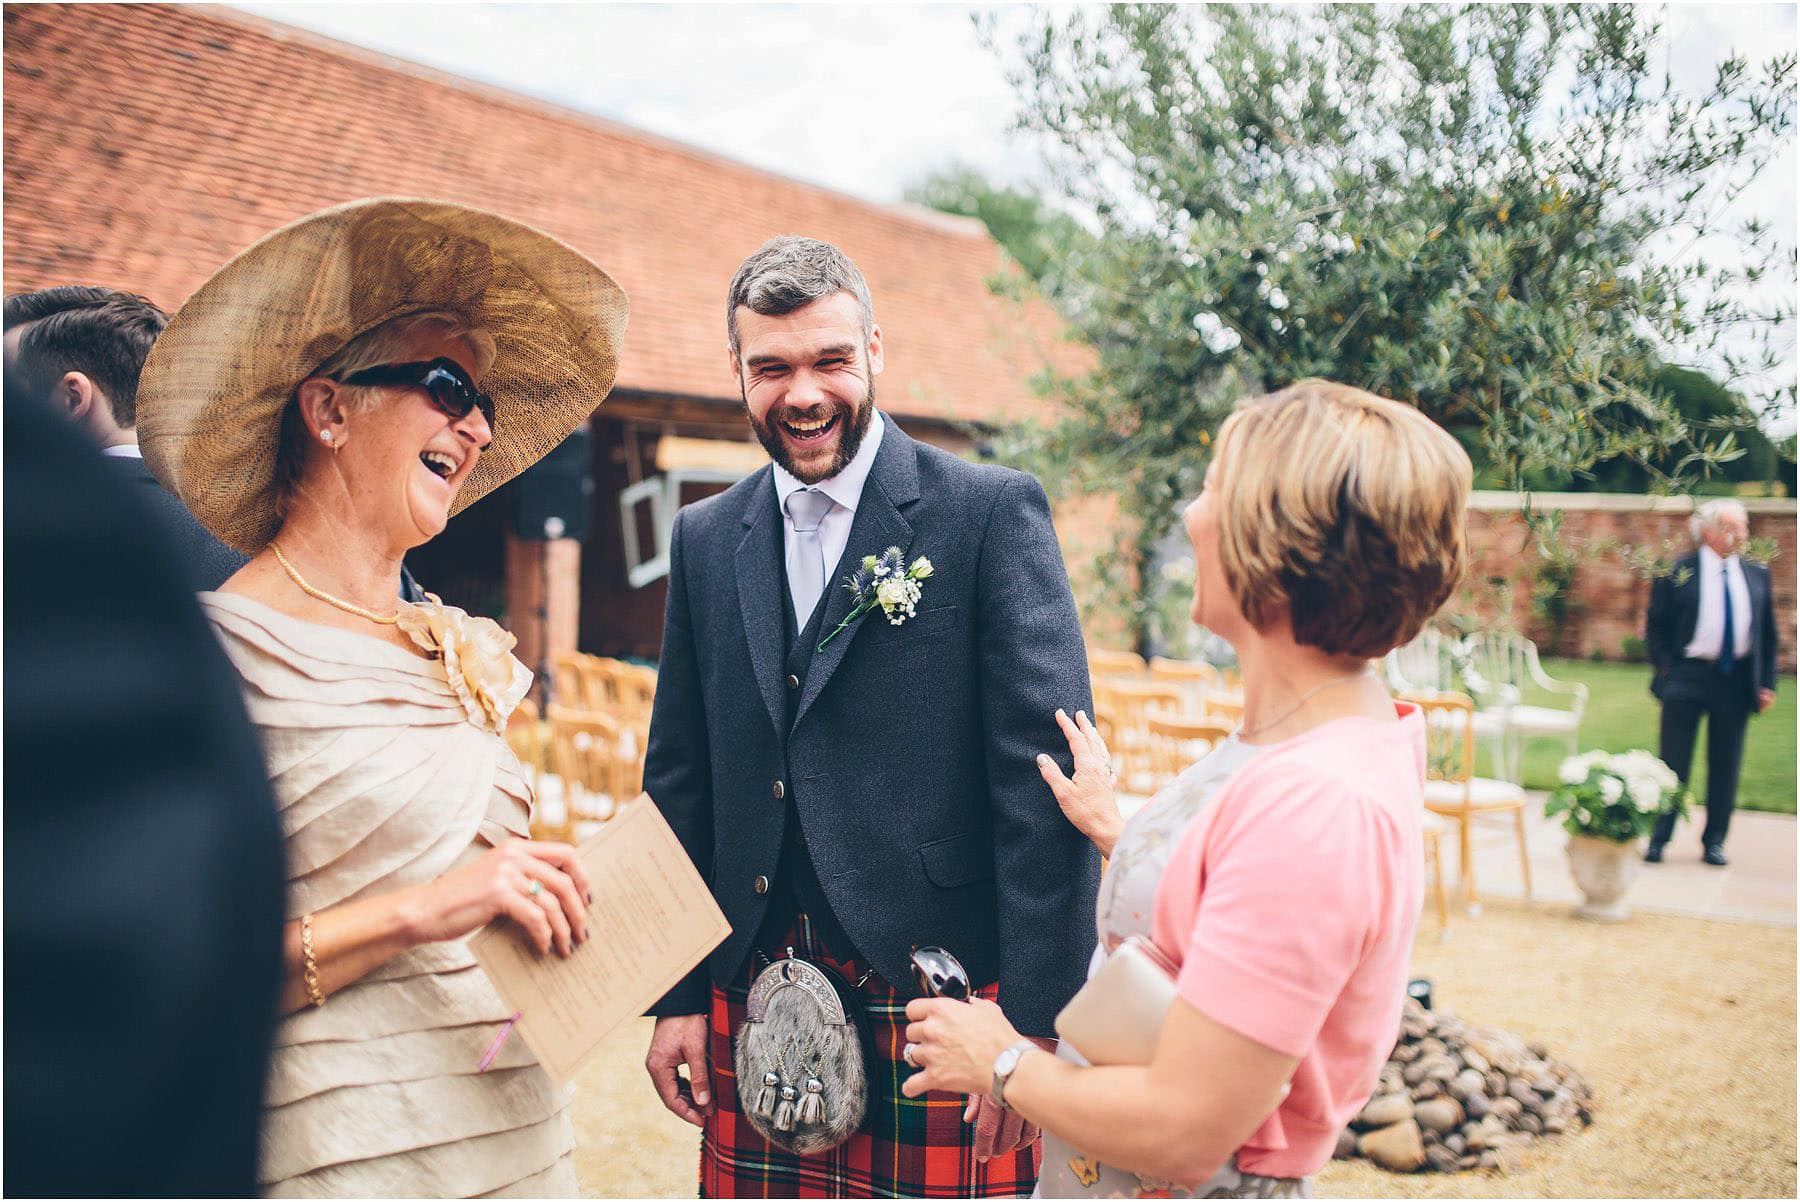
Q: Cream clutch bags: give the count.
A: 1